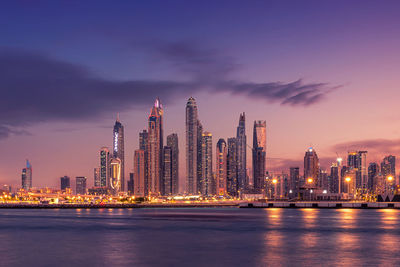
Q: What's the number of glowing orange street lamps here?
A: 4